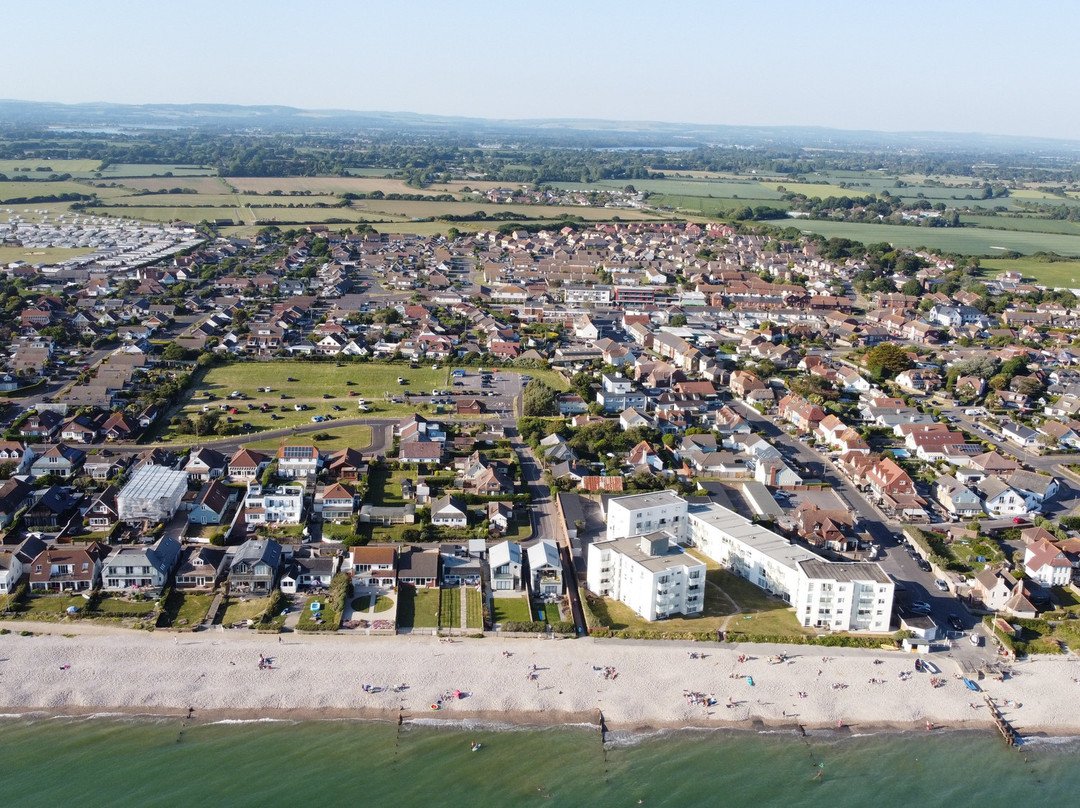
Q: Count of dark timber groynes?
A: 5